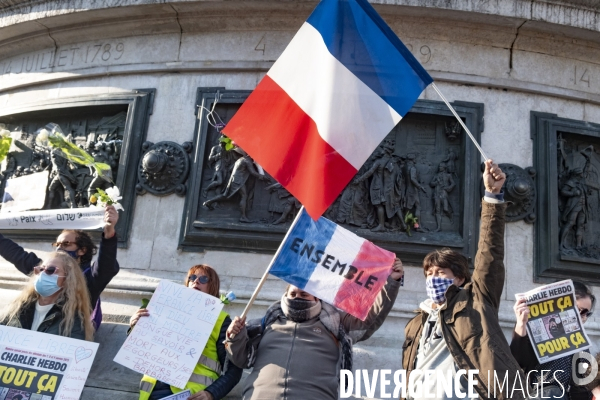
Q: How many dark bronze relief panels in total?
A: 3